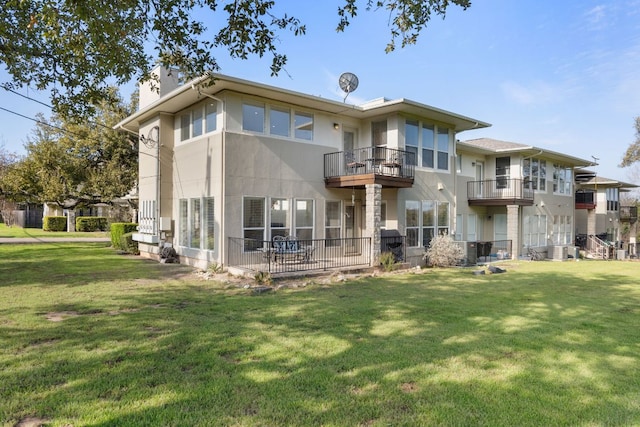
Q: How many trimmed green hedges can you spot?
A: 3